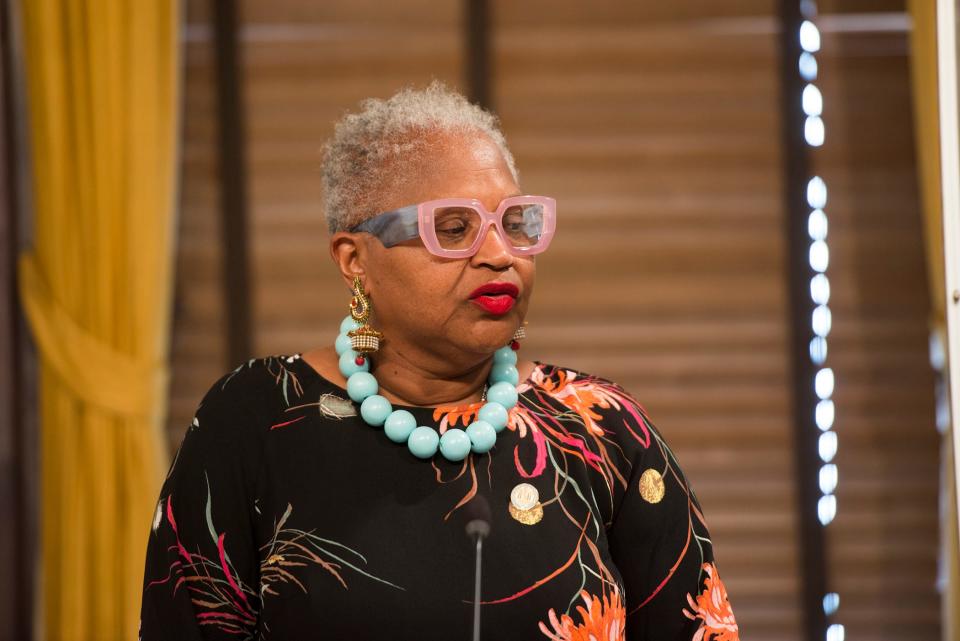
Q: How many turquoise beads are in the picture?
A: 13